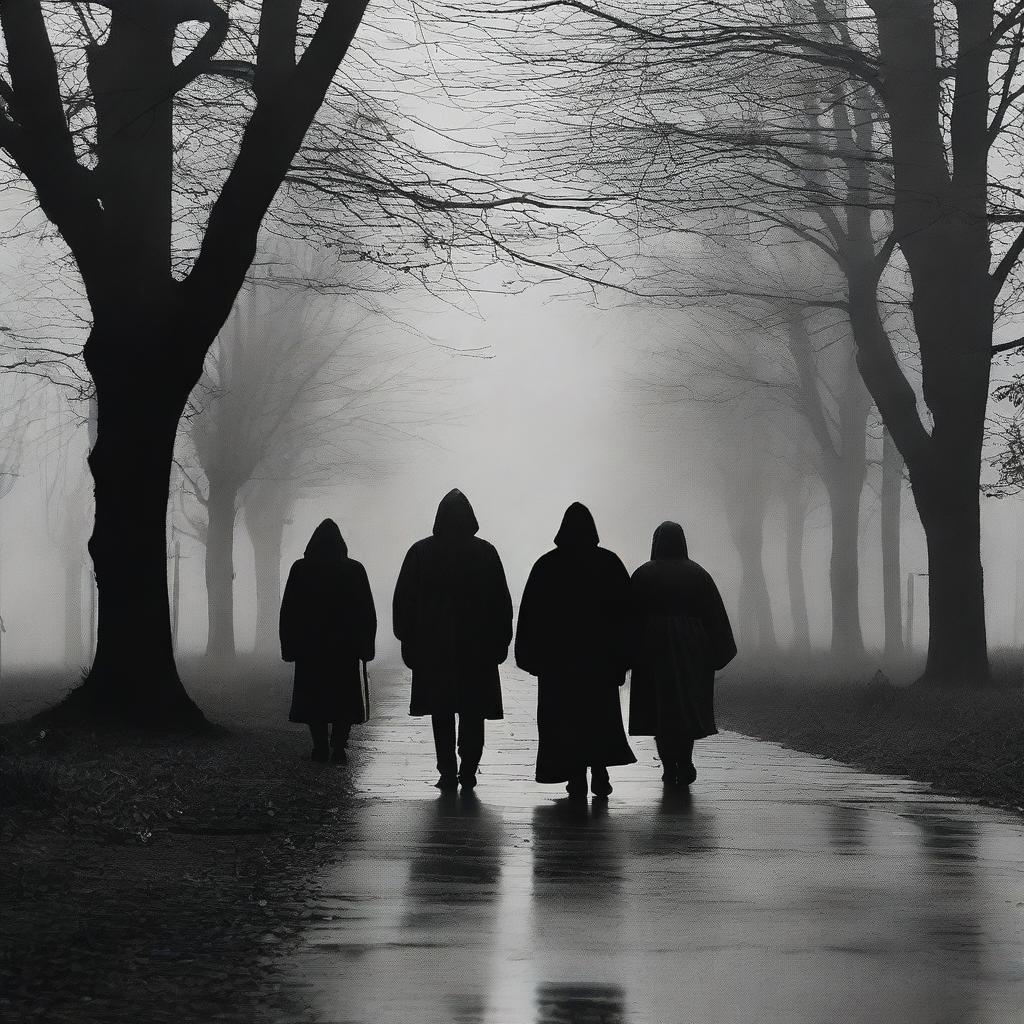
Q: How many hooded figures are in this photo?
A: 4